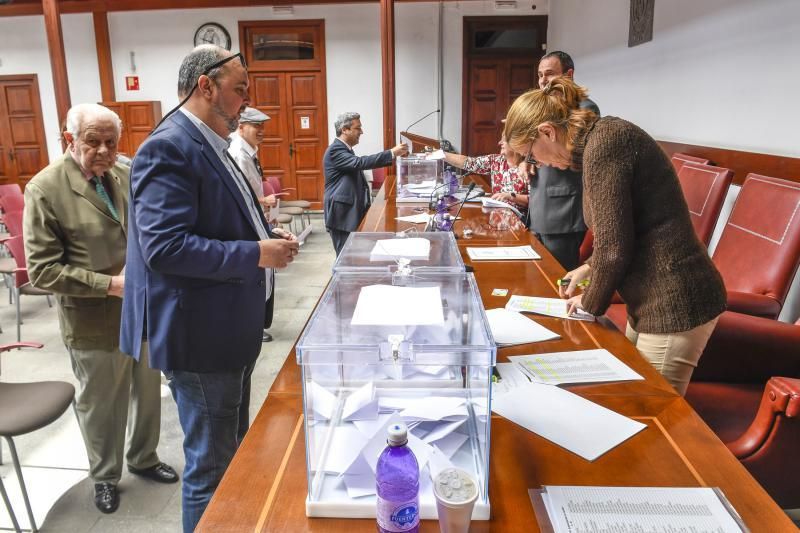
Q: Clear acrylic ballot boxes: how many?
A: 3